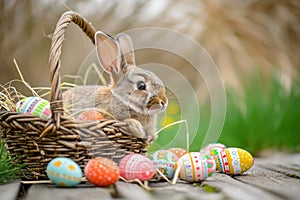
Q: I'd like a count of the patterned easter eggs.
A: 10